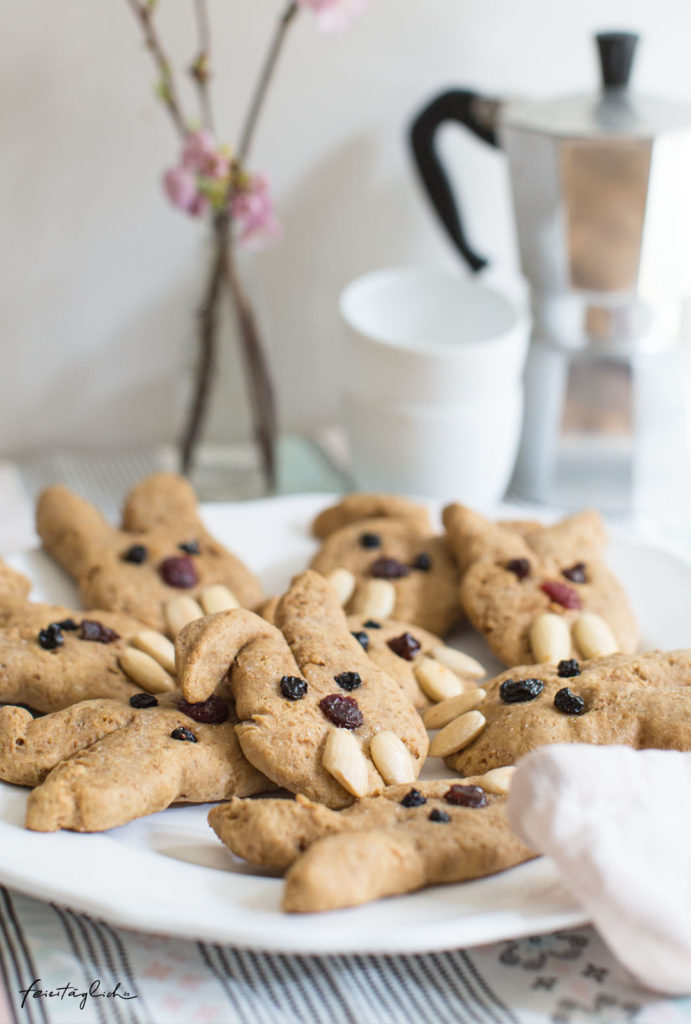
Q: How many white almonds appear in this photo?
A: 15